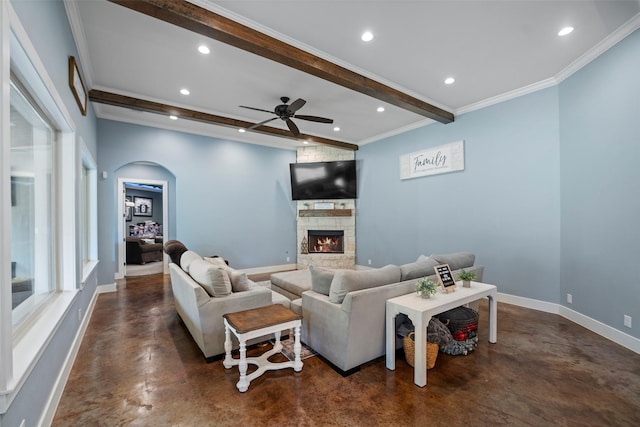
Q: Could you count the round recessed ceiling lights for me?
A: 10